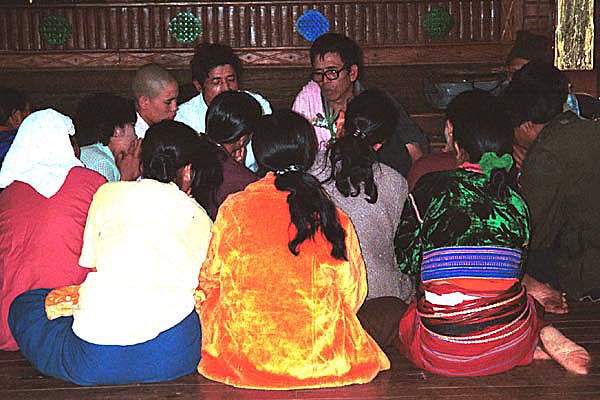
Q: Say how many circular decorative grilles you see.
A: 4